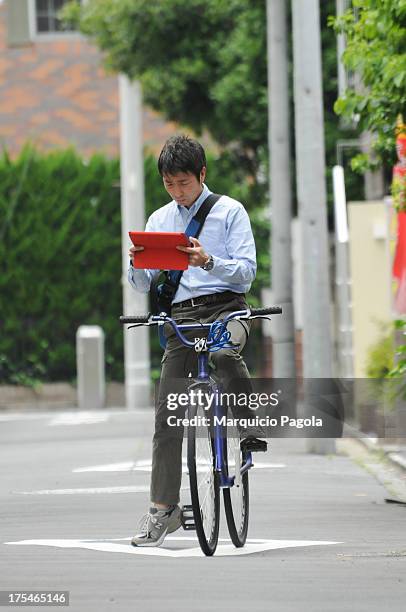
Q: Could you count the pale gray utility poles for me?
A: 3